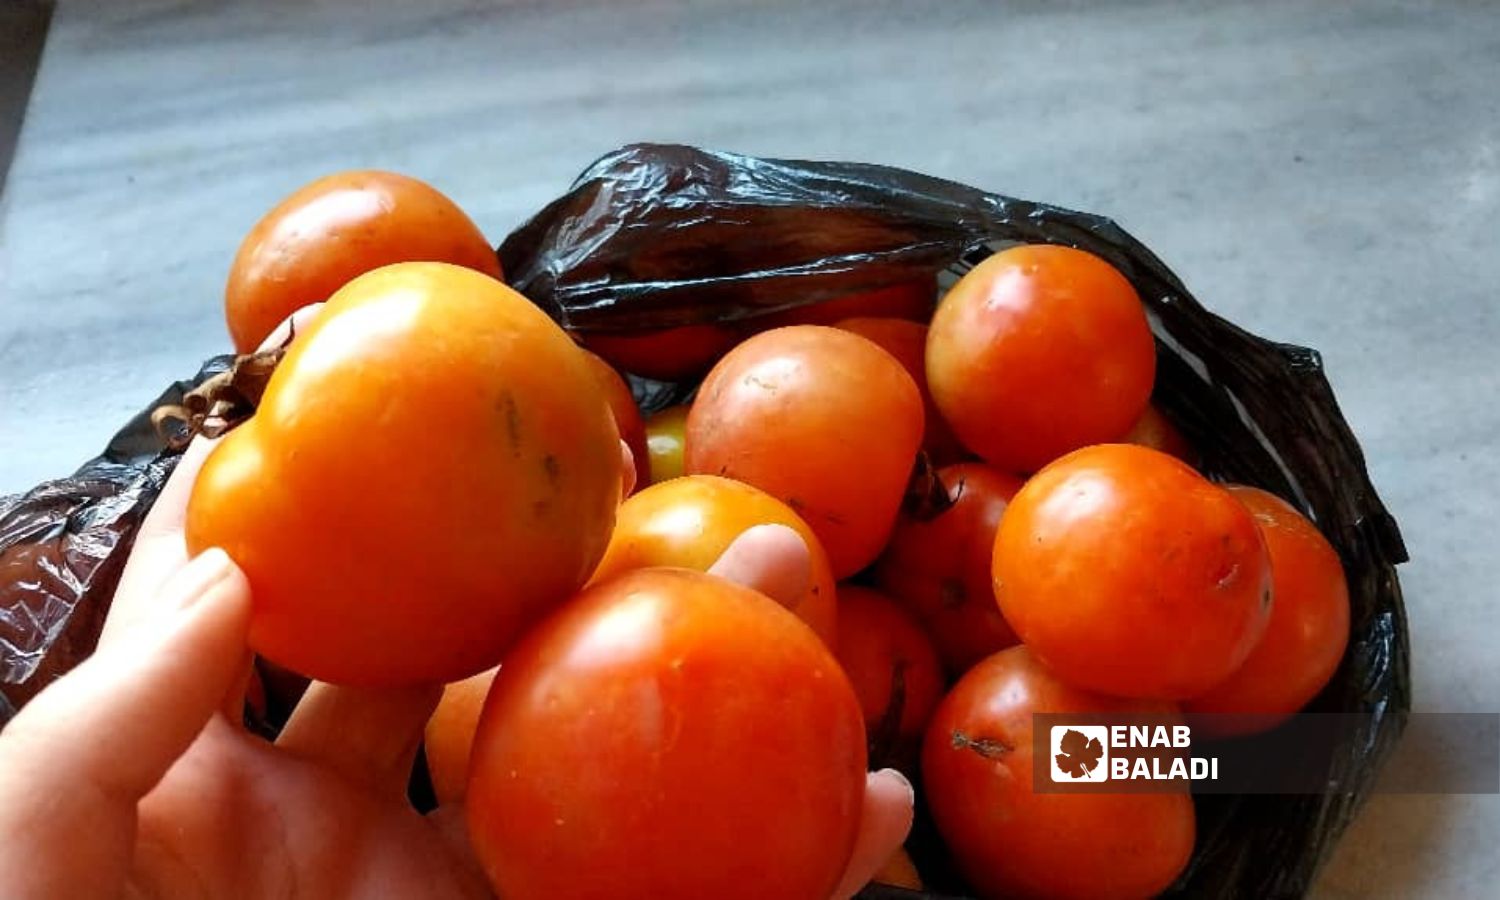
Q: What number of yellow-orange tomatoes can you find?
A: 2